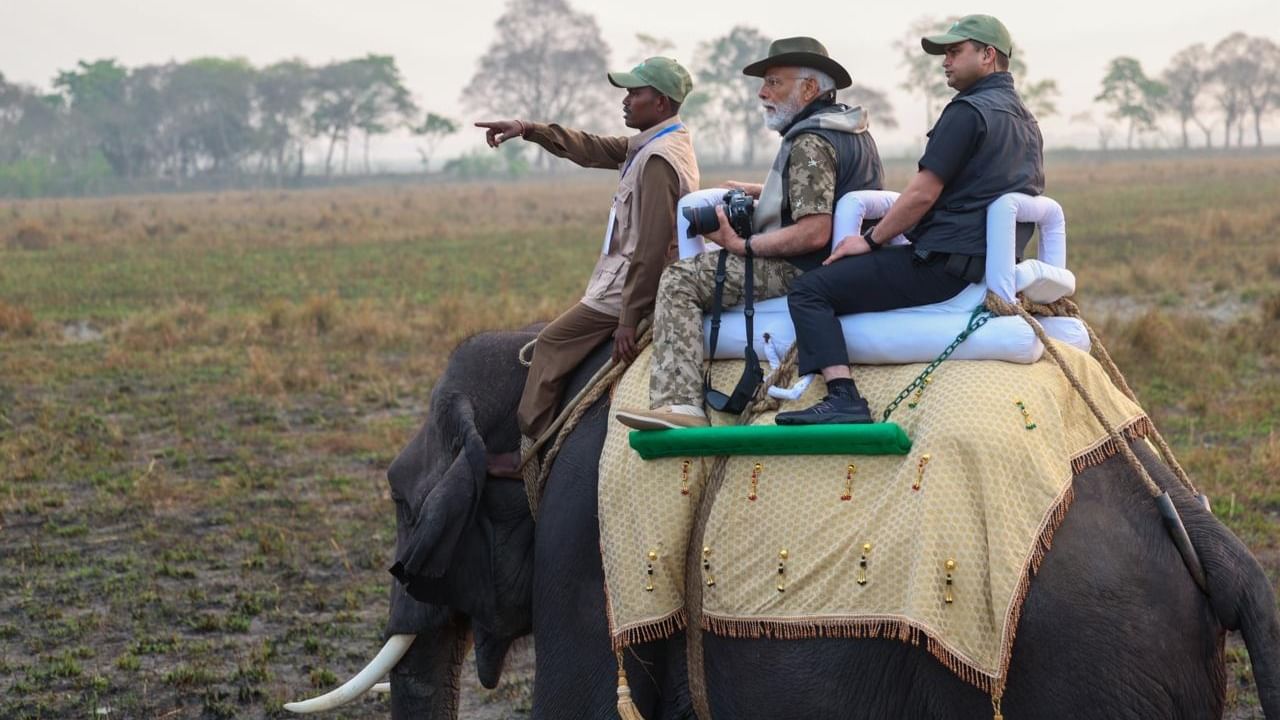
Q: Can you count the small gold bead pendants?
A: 11